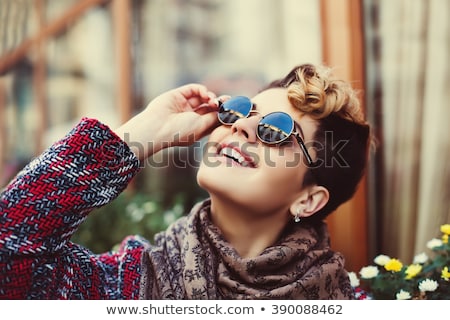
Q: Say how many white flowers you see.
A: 7